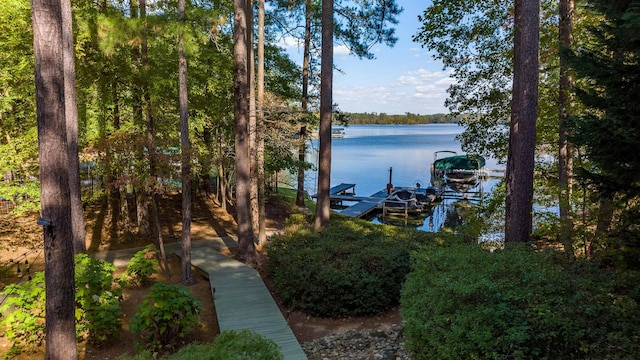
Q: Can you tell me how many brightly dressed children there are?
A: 0